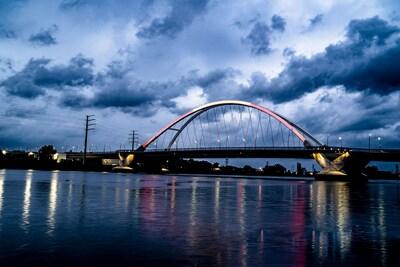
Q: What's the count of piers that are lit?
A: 2